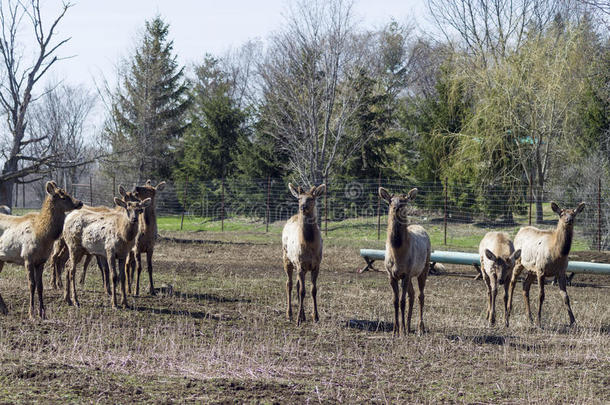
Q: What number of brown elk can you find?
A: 8